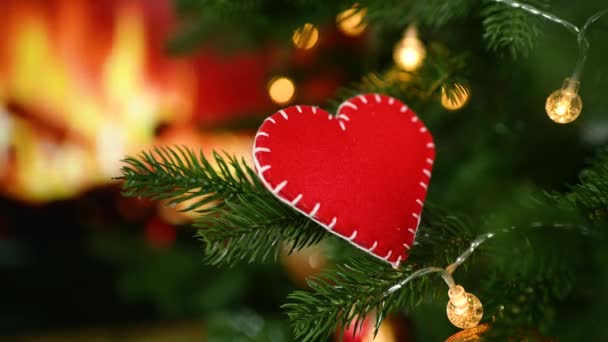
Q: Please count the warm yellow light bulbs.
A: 7